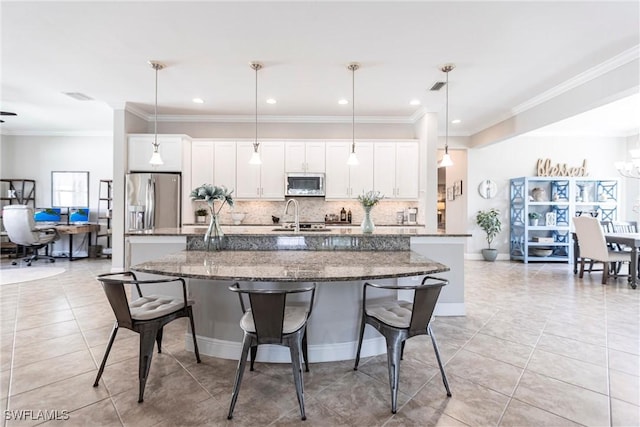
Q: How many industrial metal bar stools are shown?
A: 3